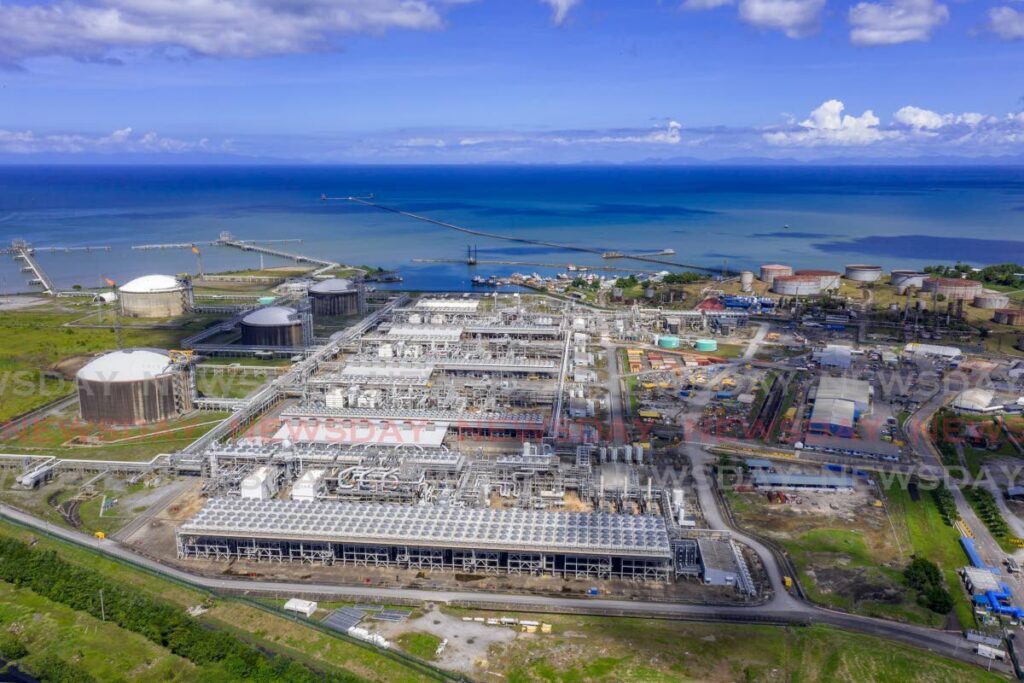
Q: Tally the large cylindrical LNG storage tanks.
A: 4